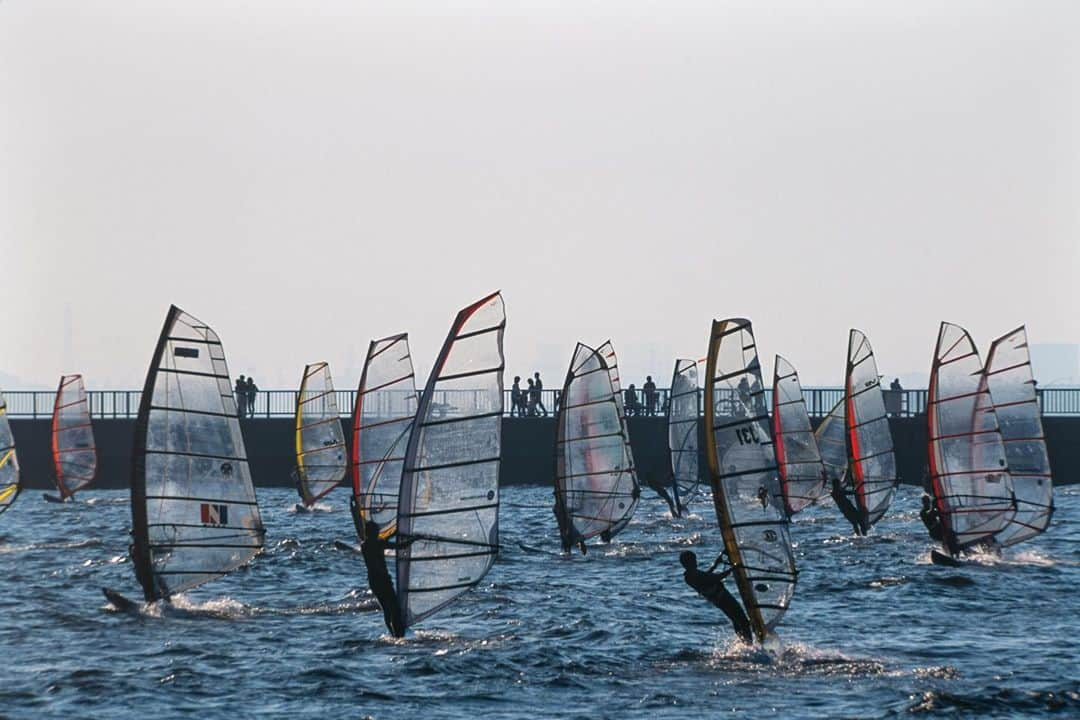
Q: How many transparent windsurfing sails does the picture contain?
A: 15